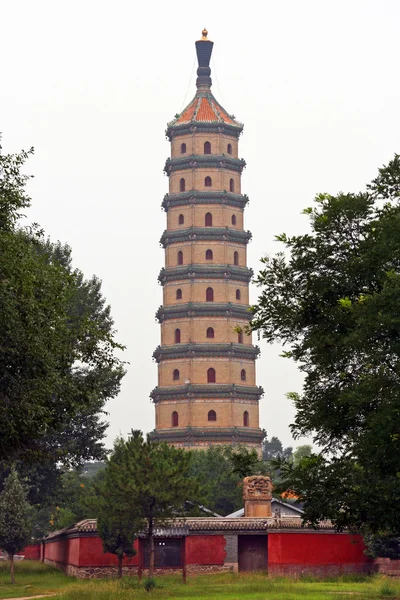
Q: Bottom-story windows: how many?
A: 3